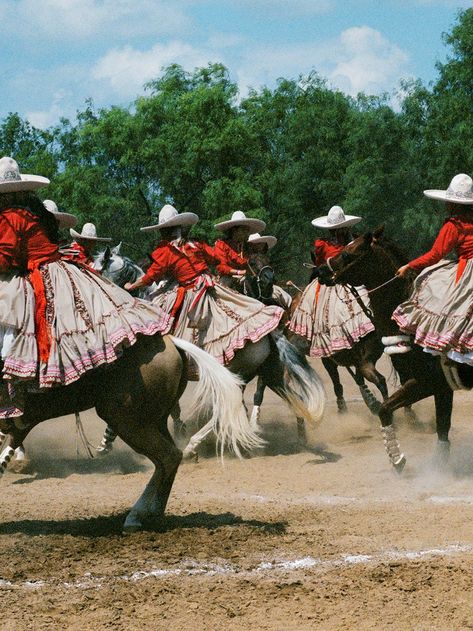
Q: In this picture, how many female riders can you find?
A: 8